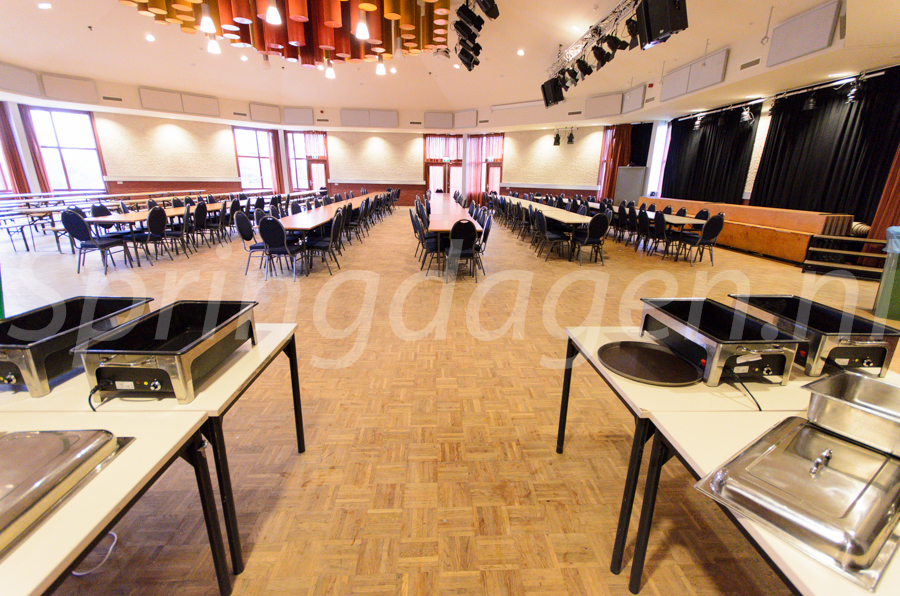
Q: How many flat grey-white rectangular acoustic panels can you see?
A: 15